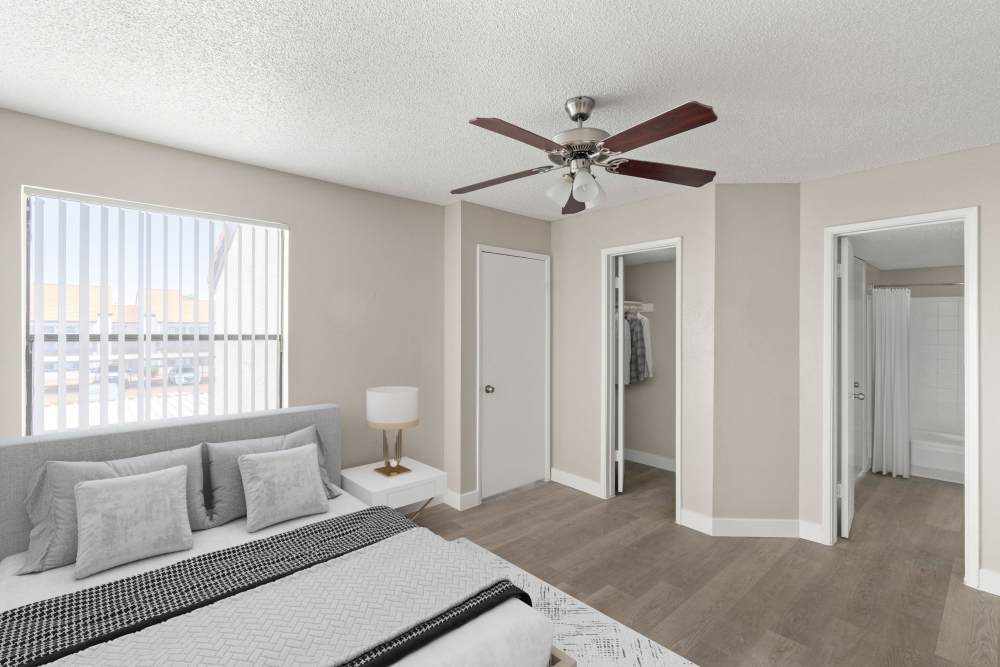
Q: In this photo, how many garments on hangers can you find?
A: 3